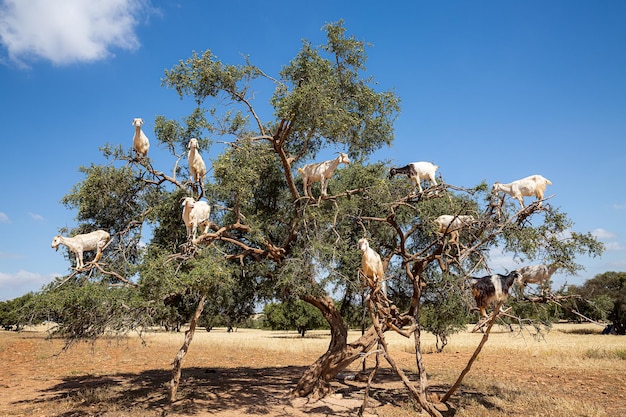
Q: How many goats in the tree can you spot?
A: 11